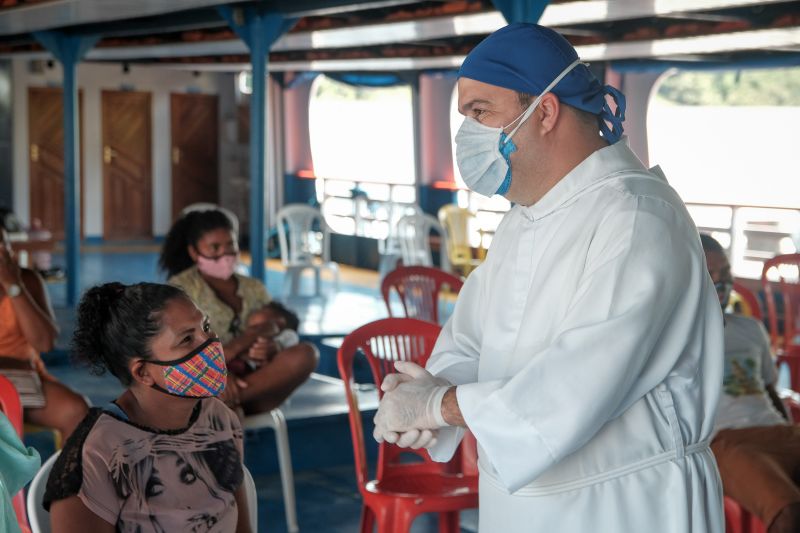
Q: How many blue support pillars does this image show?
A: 3